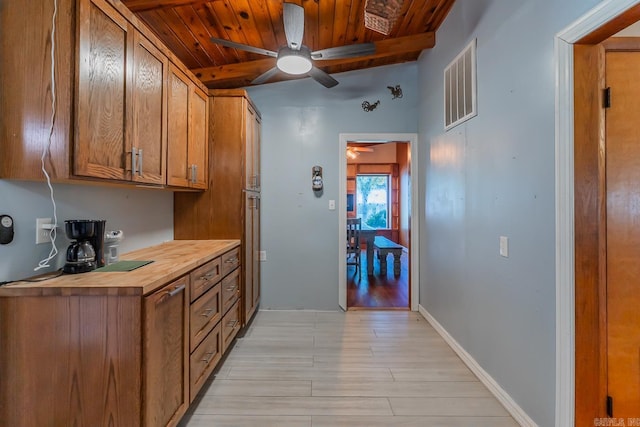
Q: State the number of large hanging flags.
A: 0